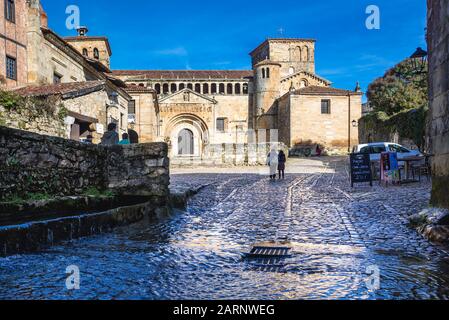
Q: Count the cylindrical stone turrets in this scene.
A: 1